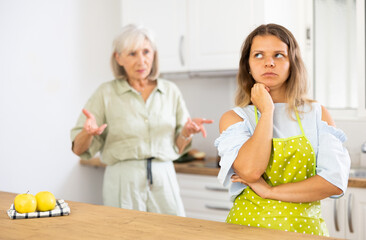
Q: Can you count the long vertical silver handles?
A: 3